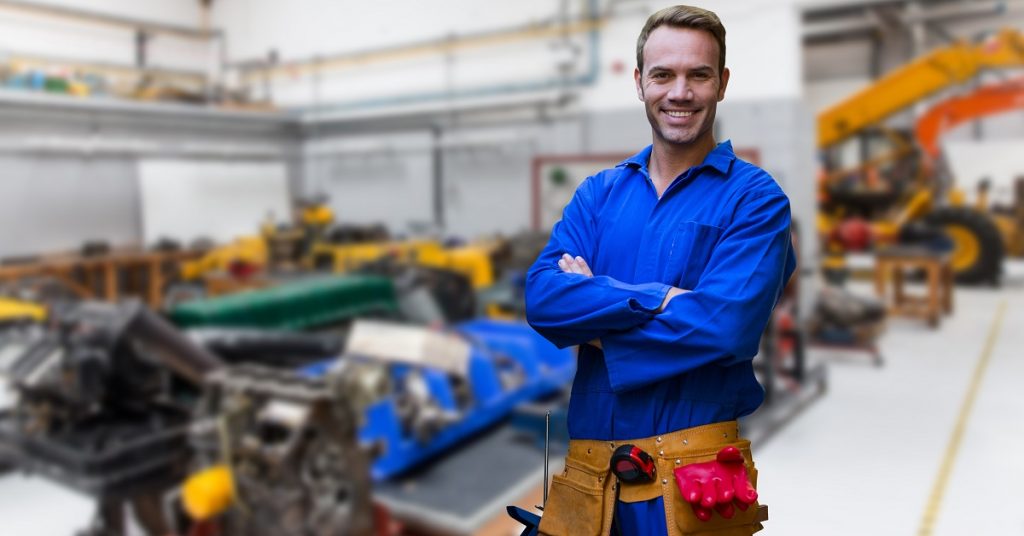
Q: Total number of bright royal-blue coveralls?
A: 1